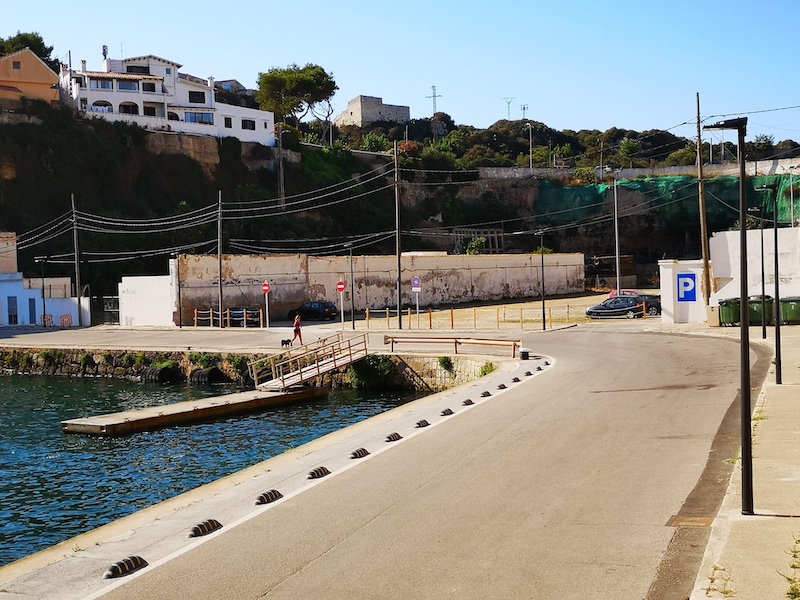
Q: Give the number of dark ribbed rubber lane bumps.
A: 15